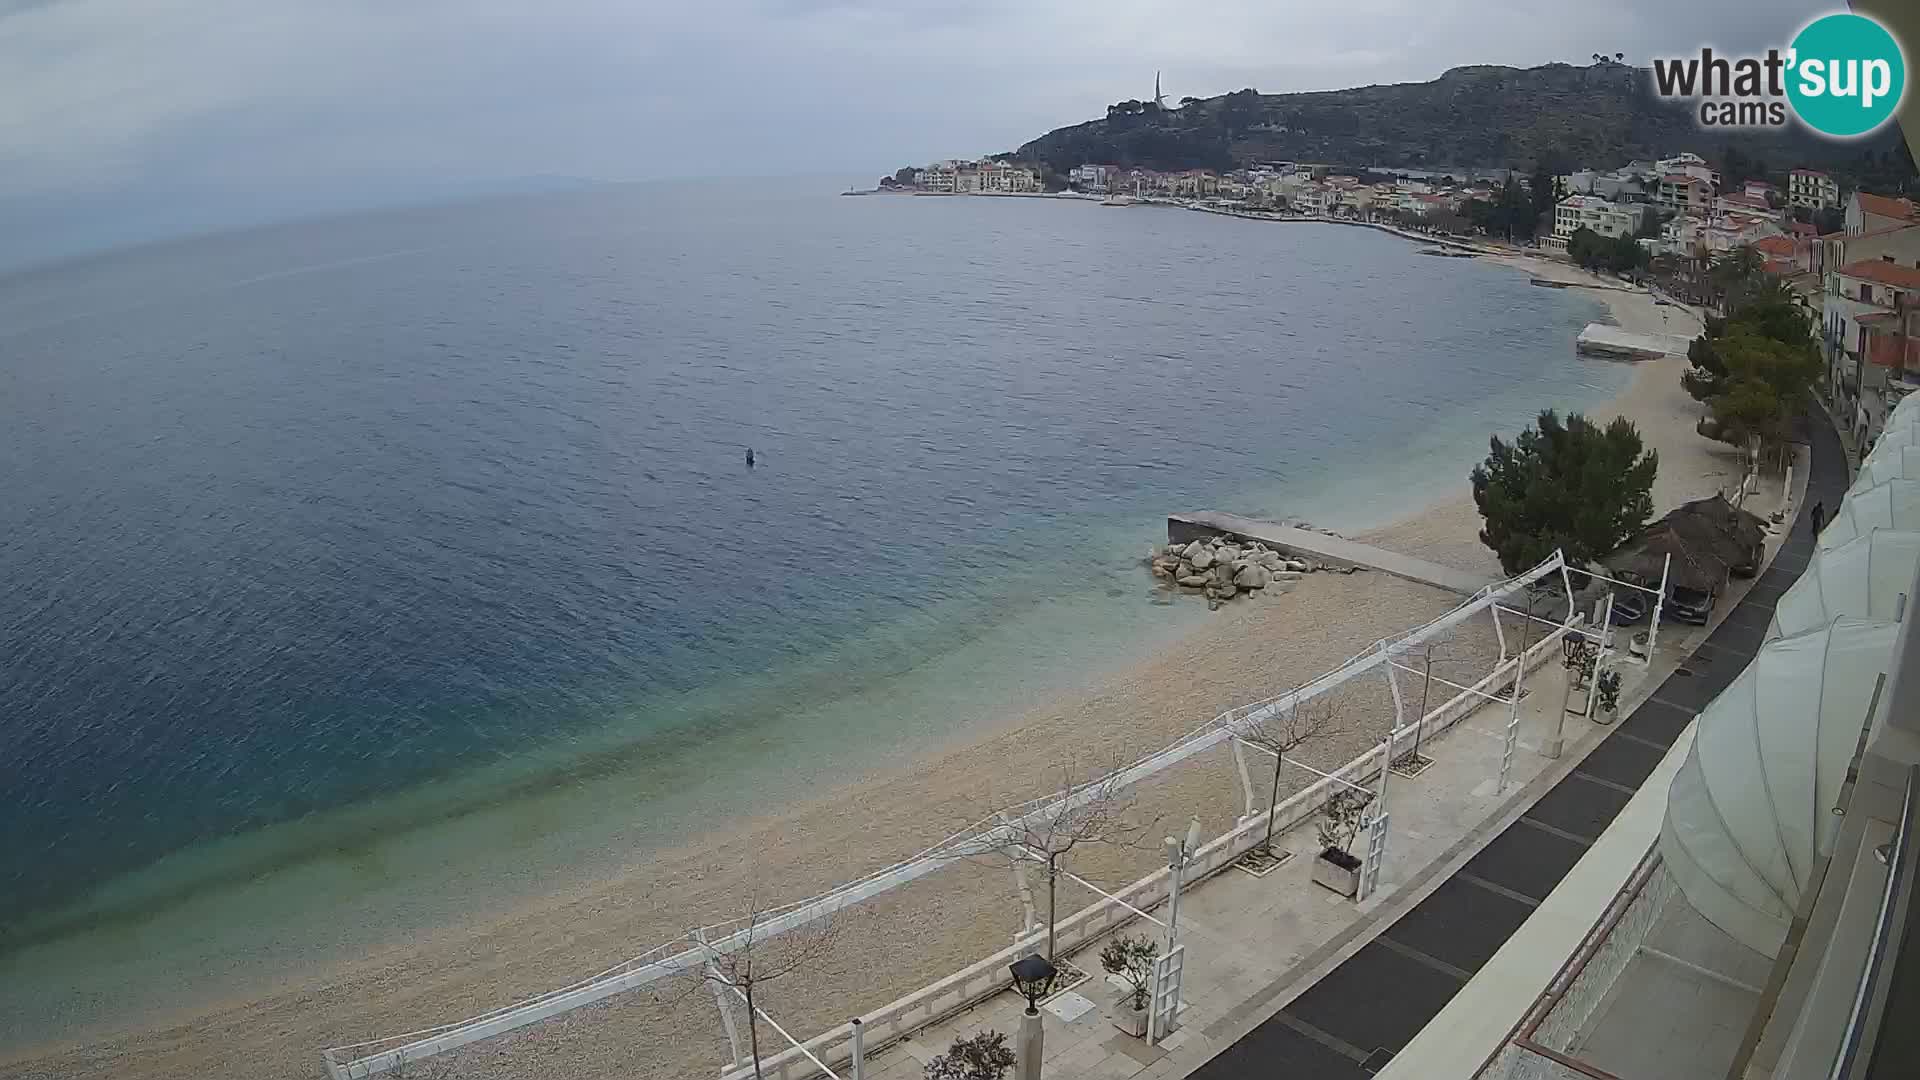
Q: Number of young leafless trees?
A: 5